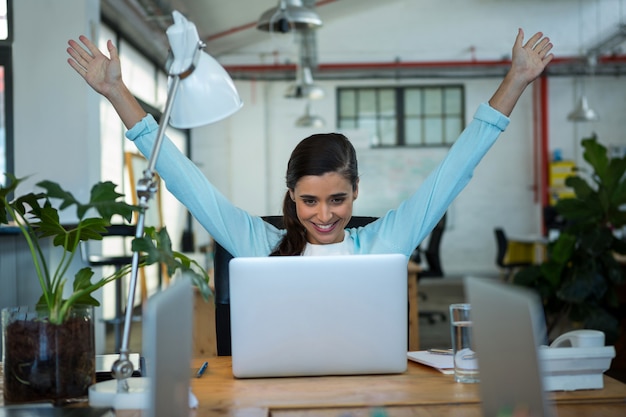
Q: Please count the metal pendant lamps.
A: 4